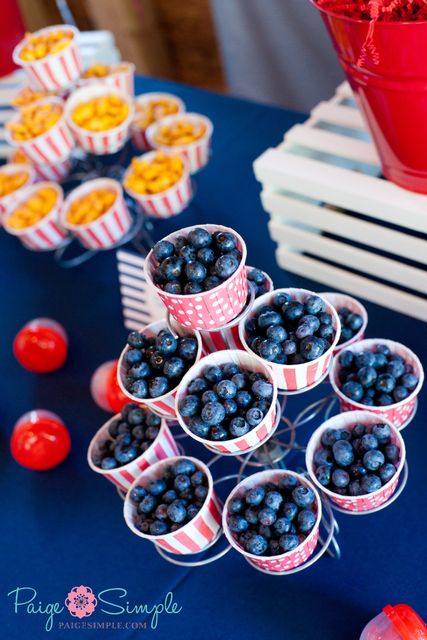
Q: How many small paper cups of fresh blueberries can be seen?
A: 11